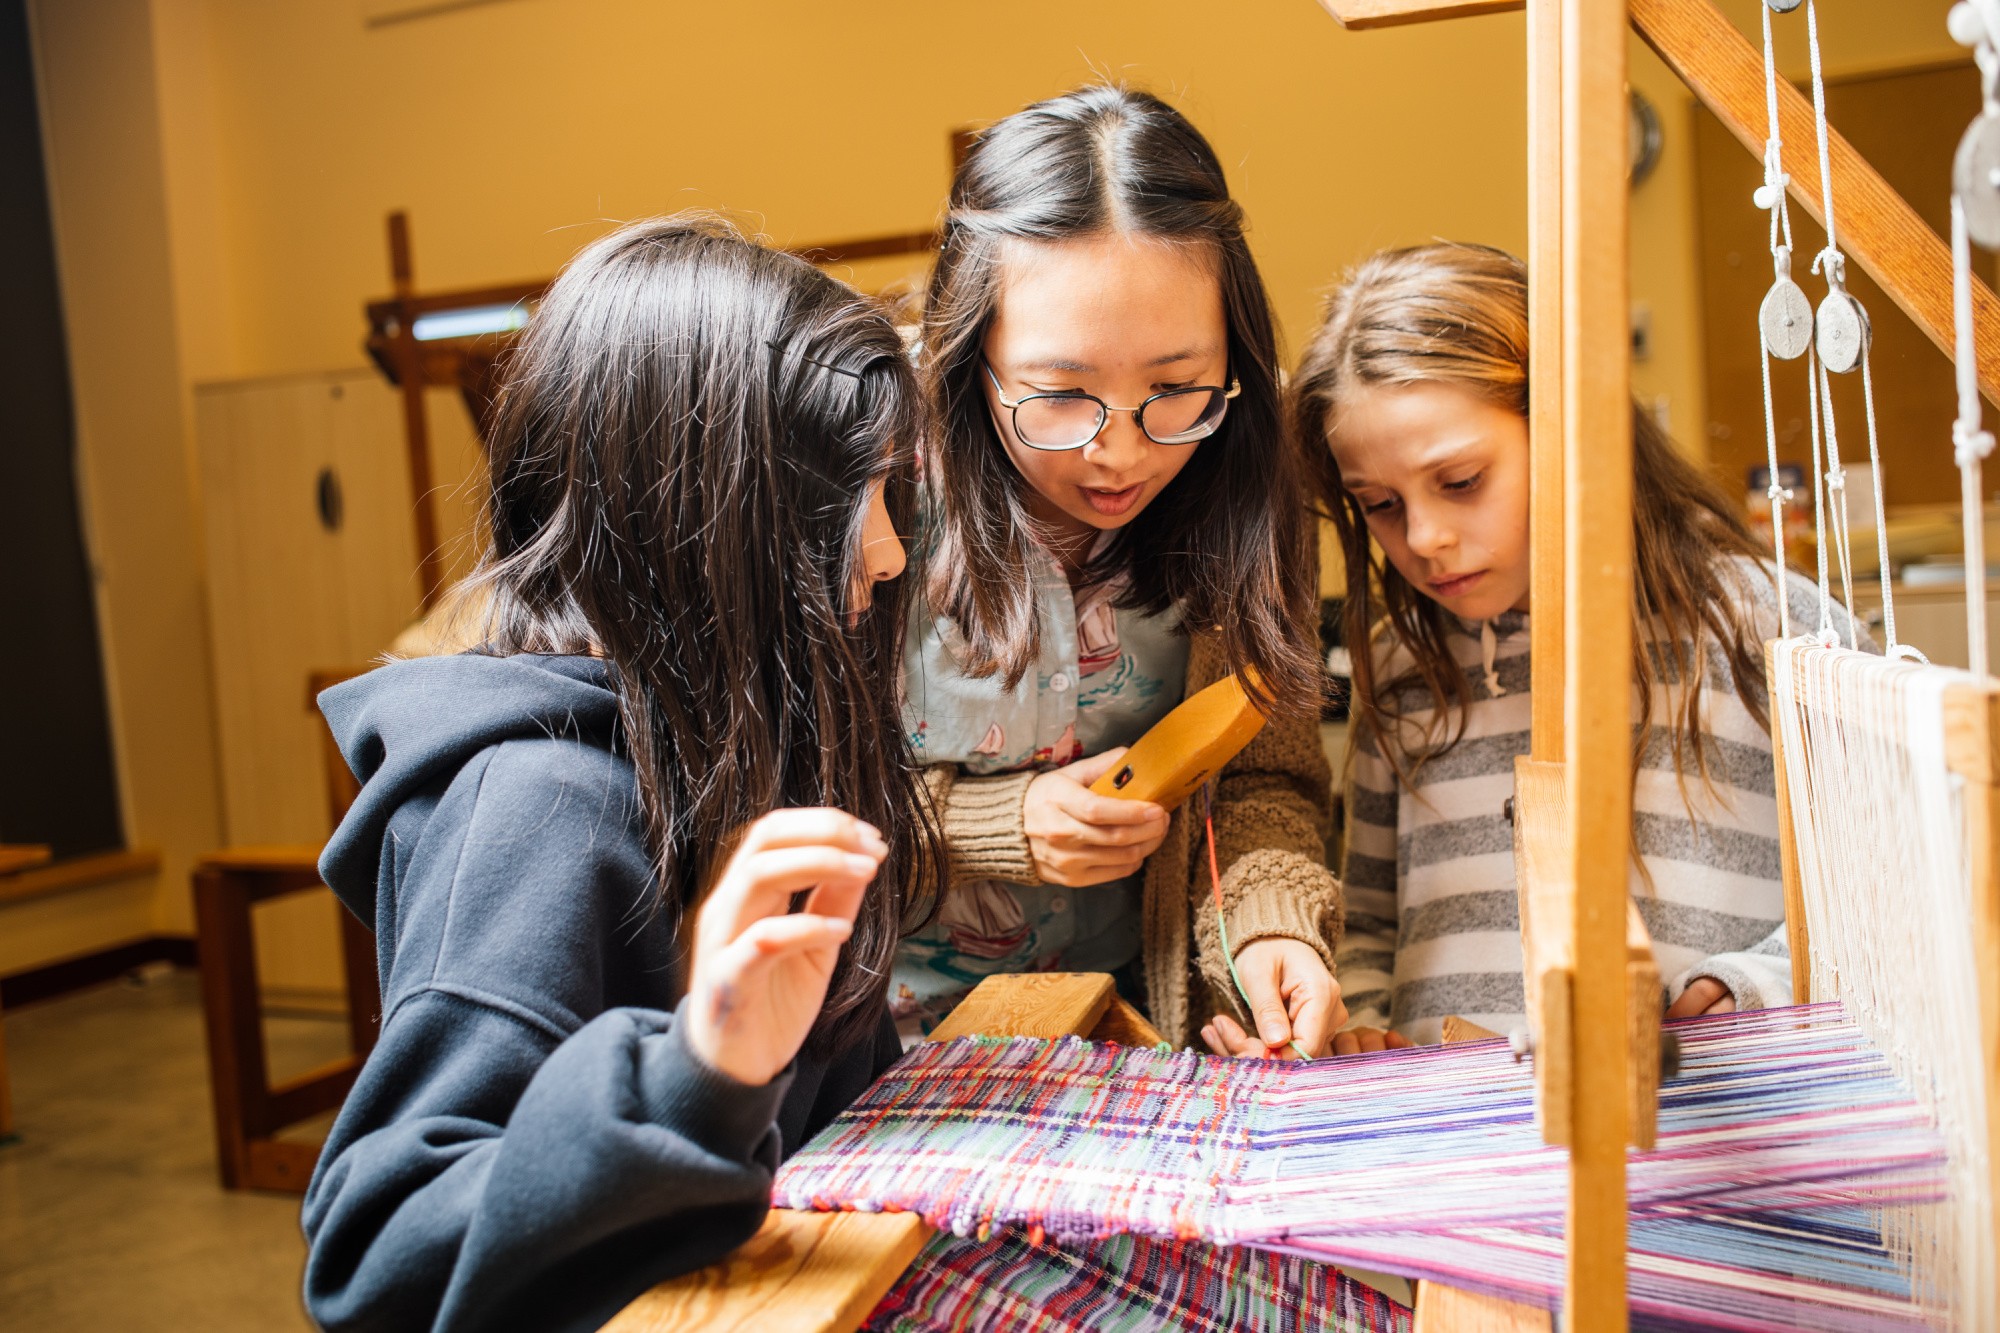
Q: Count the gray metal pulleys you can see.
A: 4